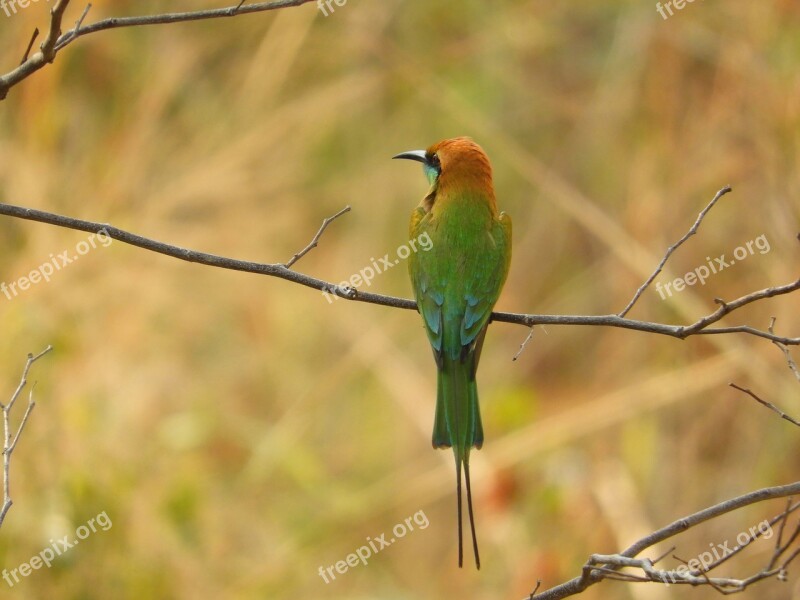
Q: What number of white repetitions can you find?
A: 9